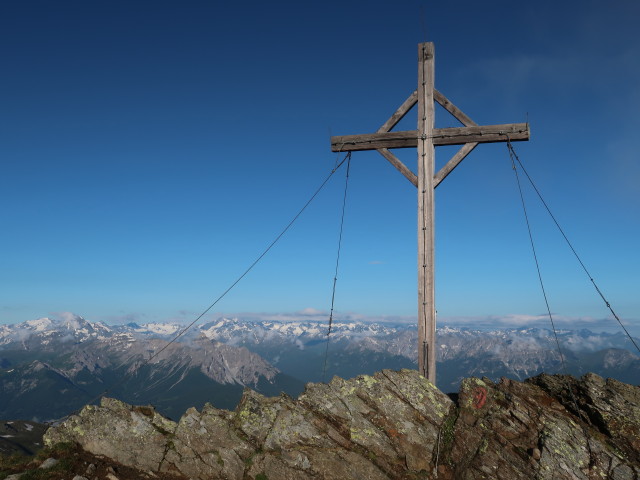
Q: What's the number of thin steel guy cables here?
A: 4